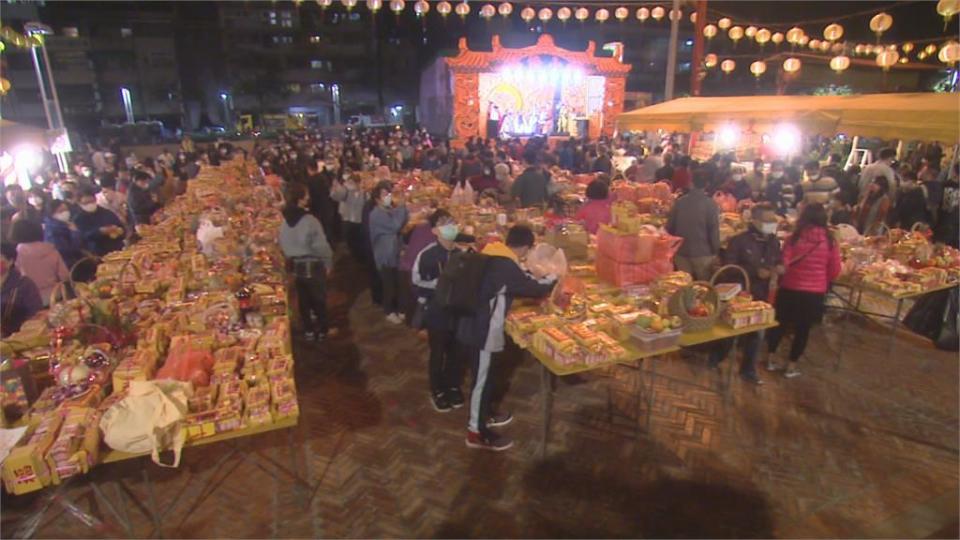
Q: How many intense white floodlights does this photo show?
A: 3